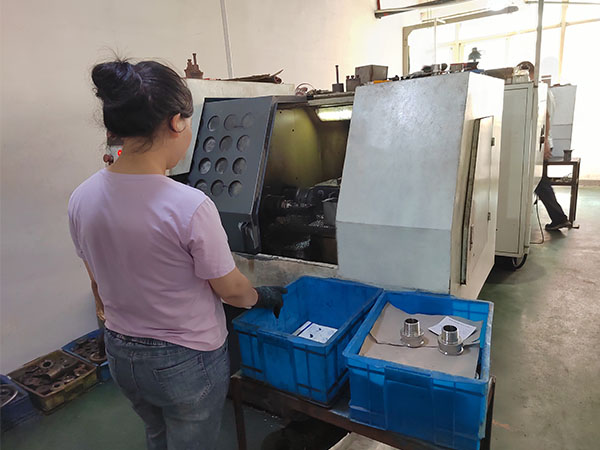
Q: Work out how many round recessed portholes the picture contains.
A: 12